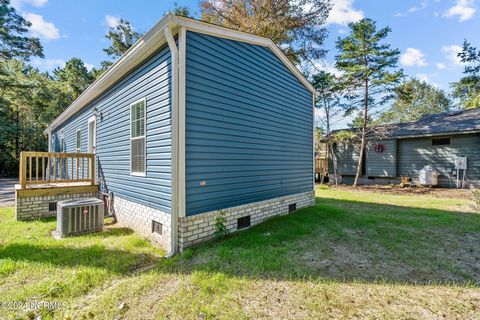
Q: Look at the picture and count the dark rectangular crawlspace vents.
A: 4